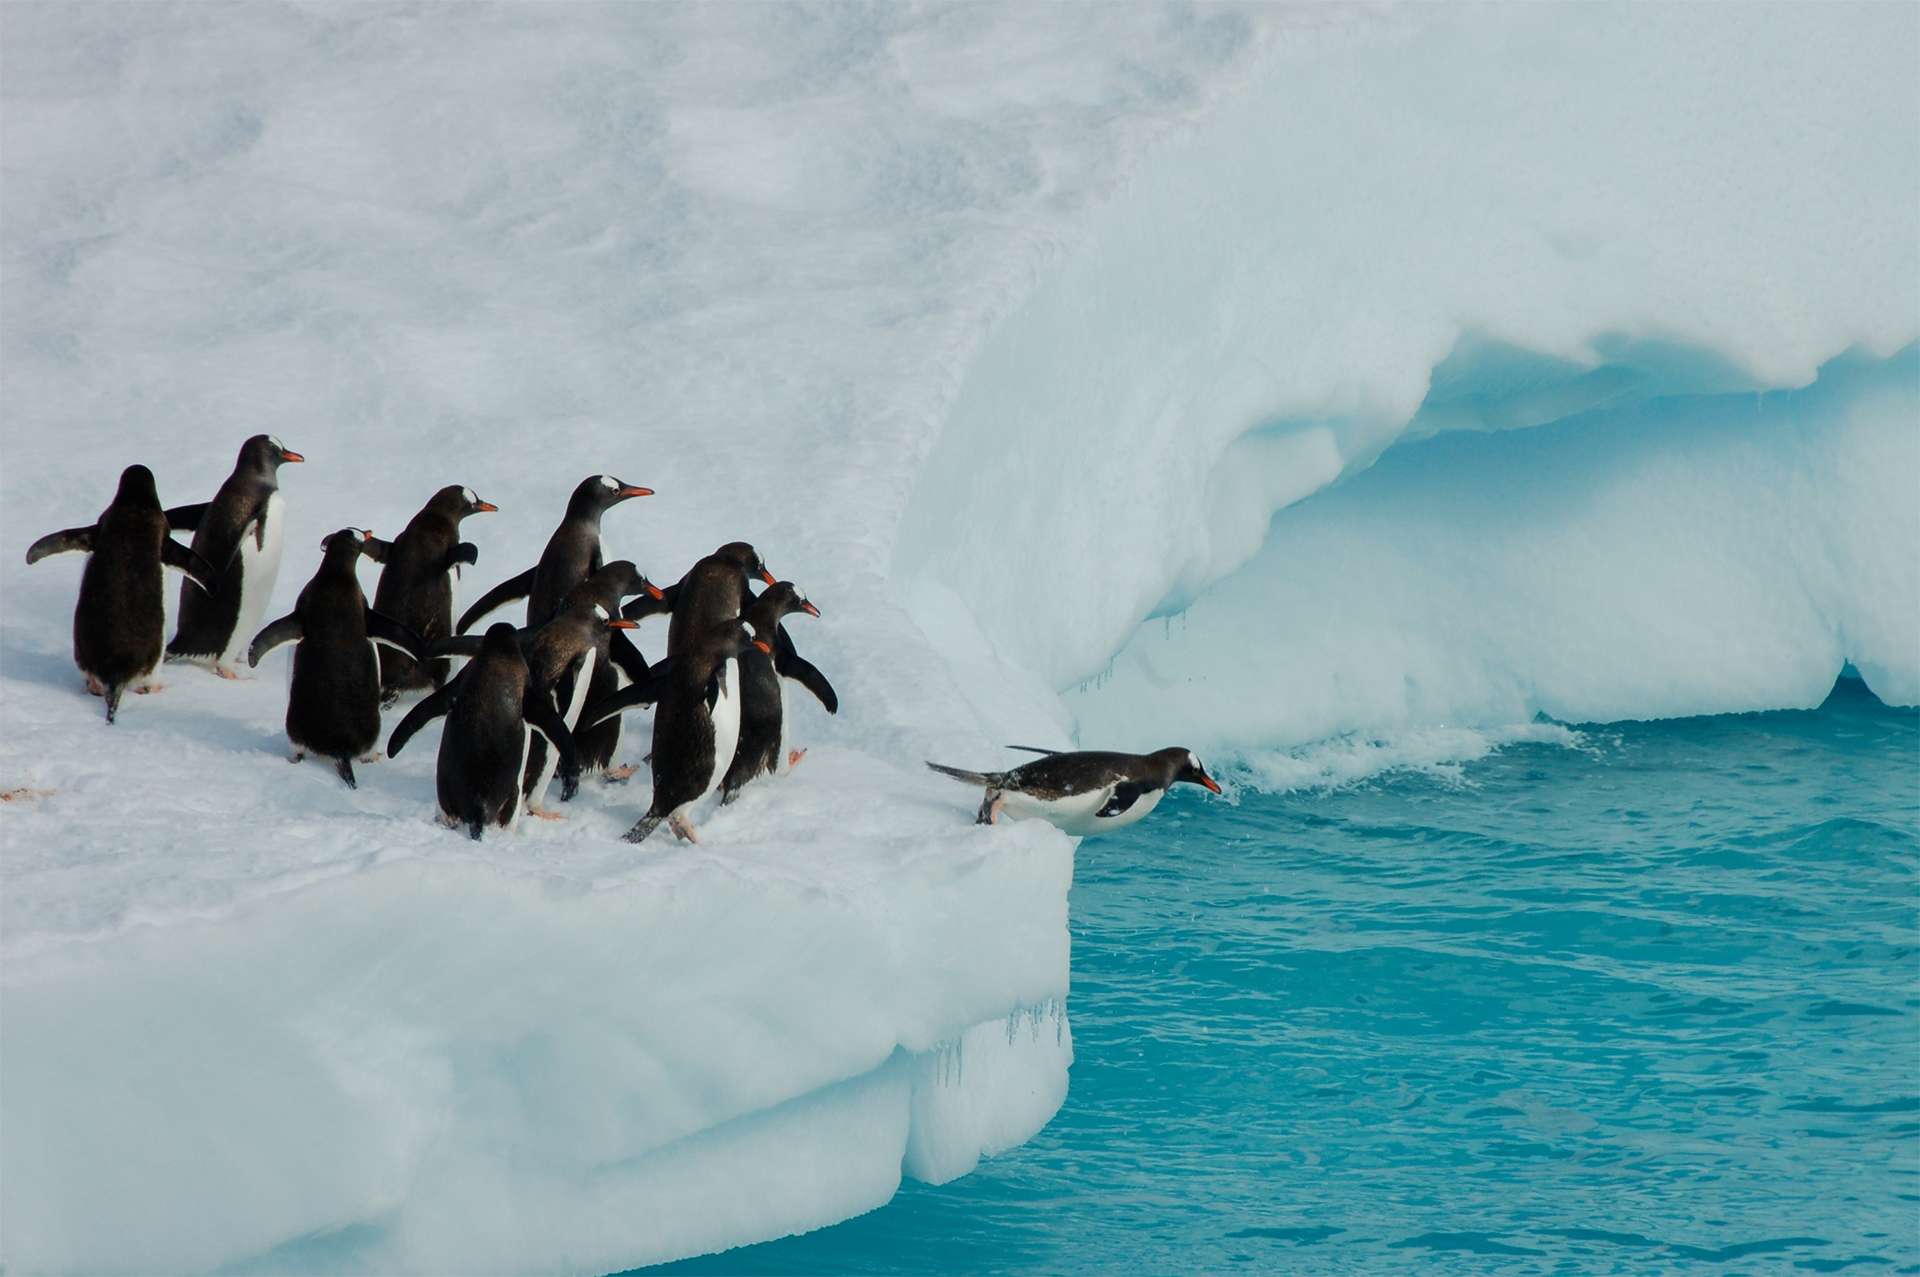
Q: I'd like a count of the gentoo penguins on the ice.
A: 11